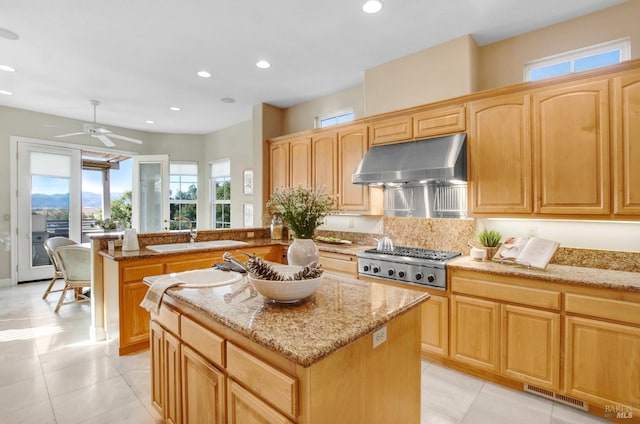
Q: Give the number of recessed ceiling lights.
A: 7